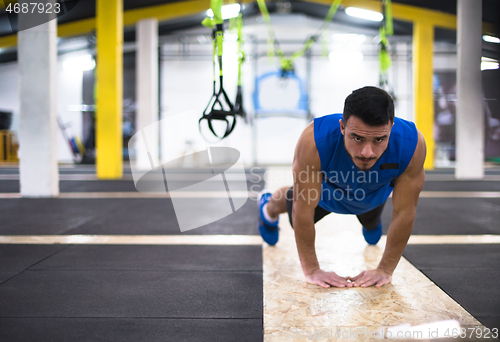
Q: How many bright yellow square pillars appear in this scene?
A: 2